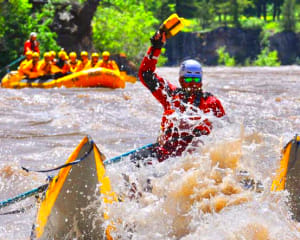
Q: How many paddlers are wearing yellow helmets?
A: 9